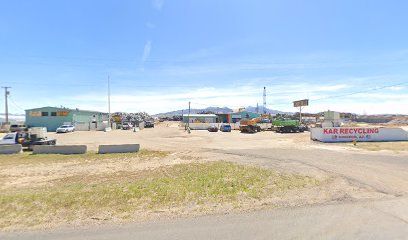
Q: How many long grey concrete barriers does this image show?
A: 3